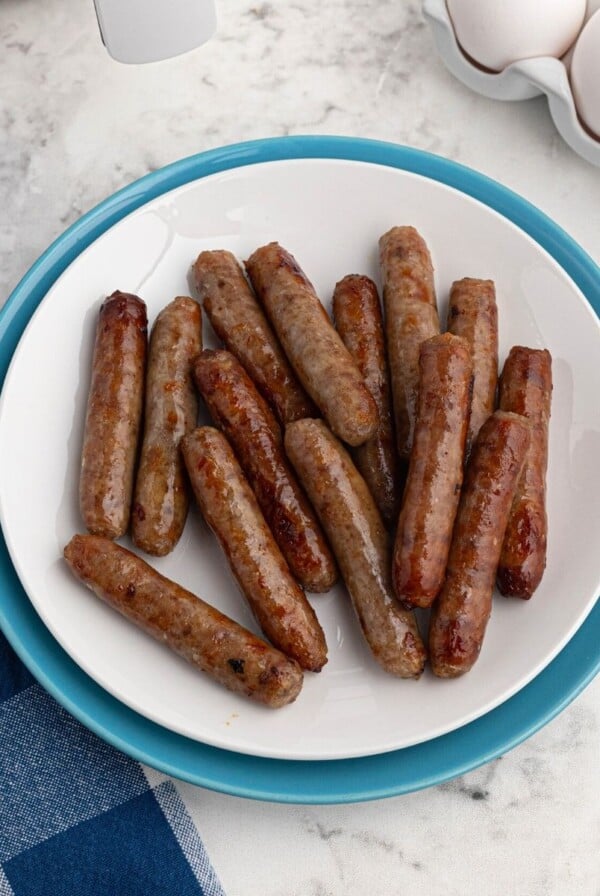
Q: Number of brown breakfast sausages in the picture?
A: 14